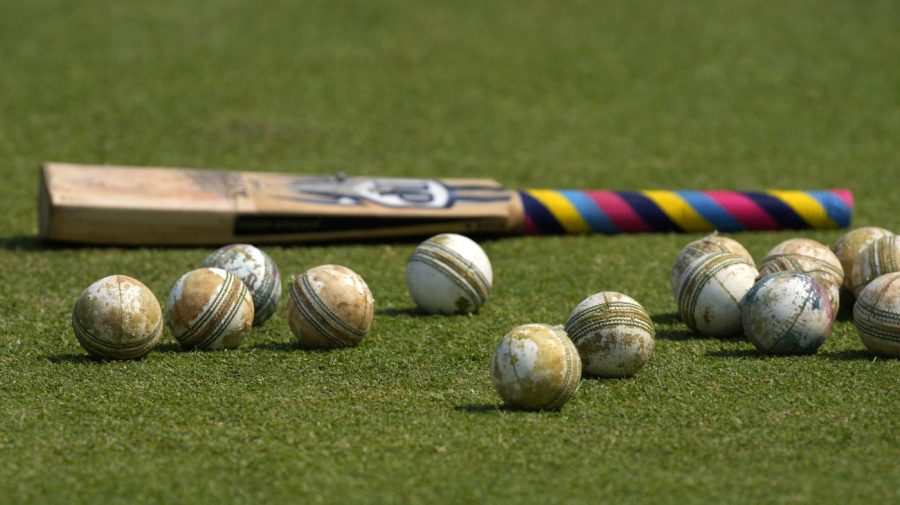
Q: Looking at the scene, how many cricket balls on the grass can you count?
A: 15